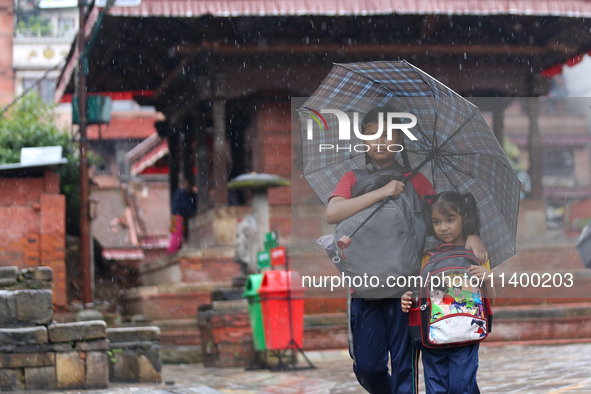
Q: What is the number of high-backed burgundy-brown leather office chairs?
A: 0